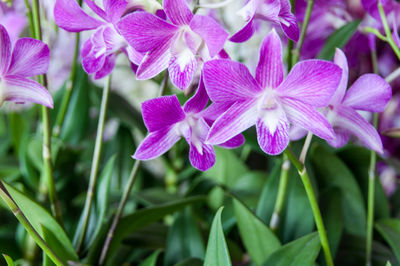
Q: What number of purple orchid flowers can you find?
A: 7